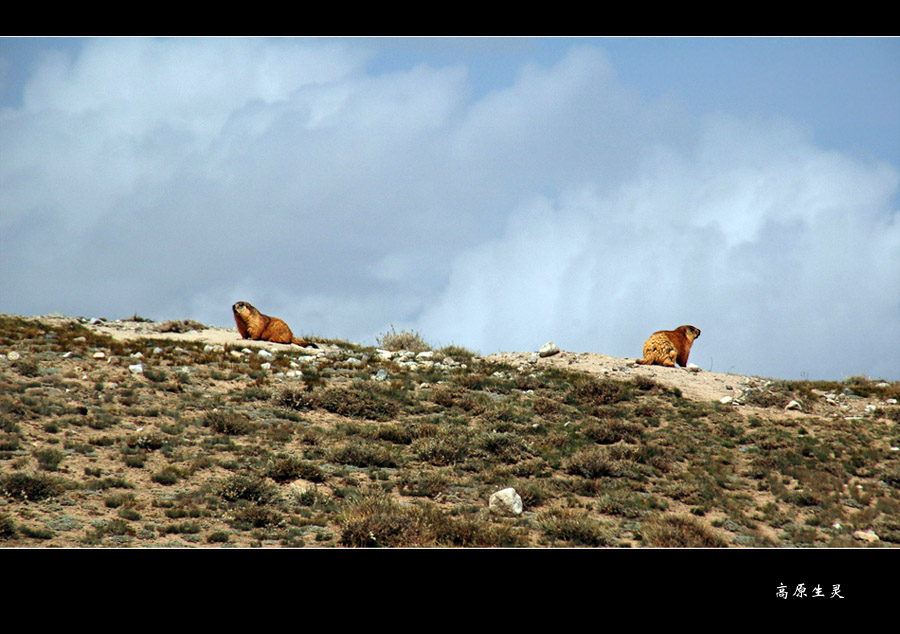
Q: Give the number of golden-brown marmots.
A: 2